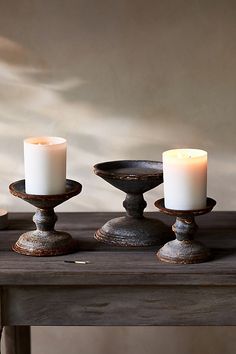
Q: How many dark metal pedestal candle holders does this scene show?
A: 3